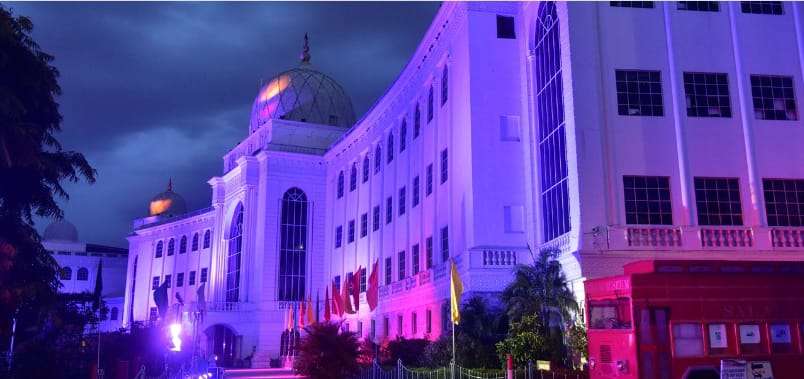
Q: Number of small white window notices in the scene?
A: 3